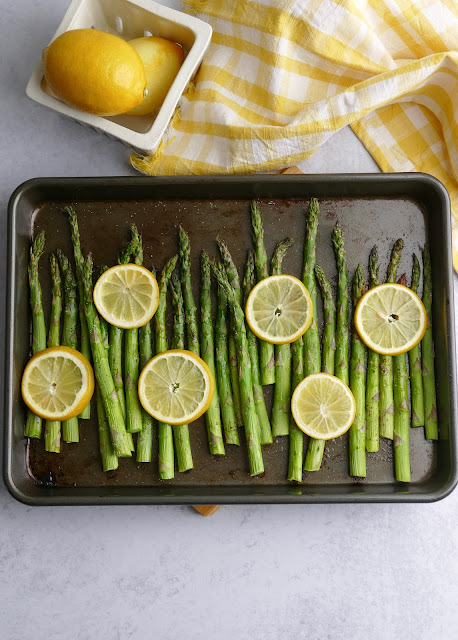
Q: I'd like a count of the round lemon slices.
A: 6